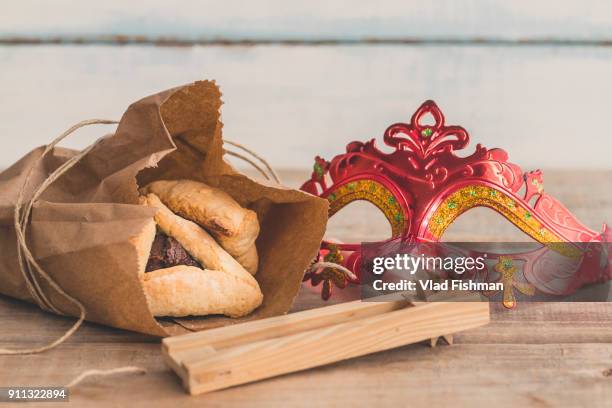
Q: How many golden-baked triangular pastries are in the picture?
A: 2